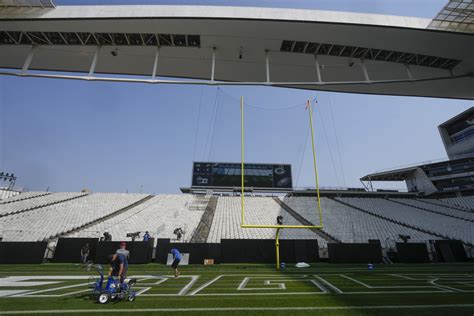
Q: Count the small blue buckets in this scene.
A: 2